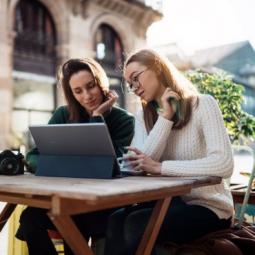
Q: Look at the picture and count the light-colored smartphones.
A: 0